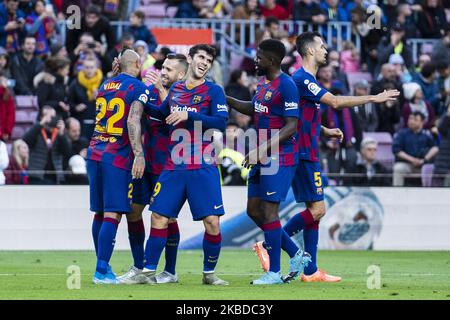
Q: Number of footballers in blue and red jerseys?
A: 5